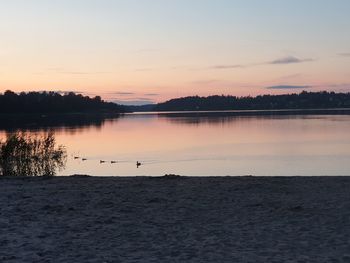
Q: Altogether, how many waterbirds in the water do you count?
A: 5